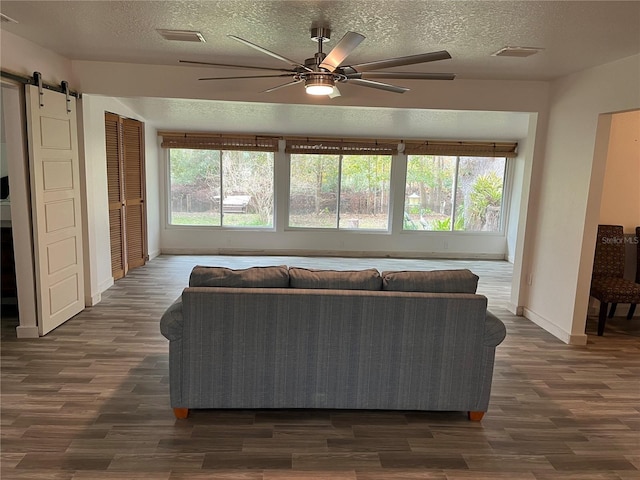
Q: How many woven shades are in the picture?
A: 3